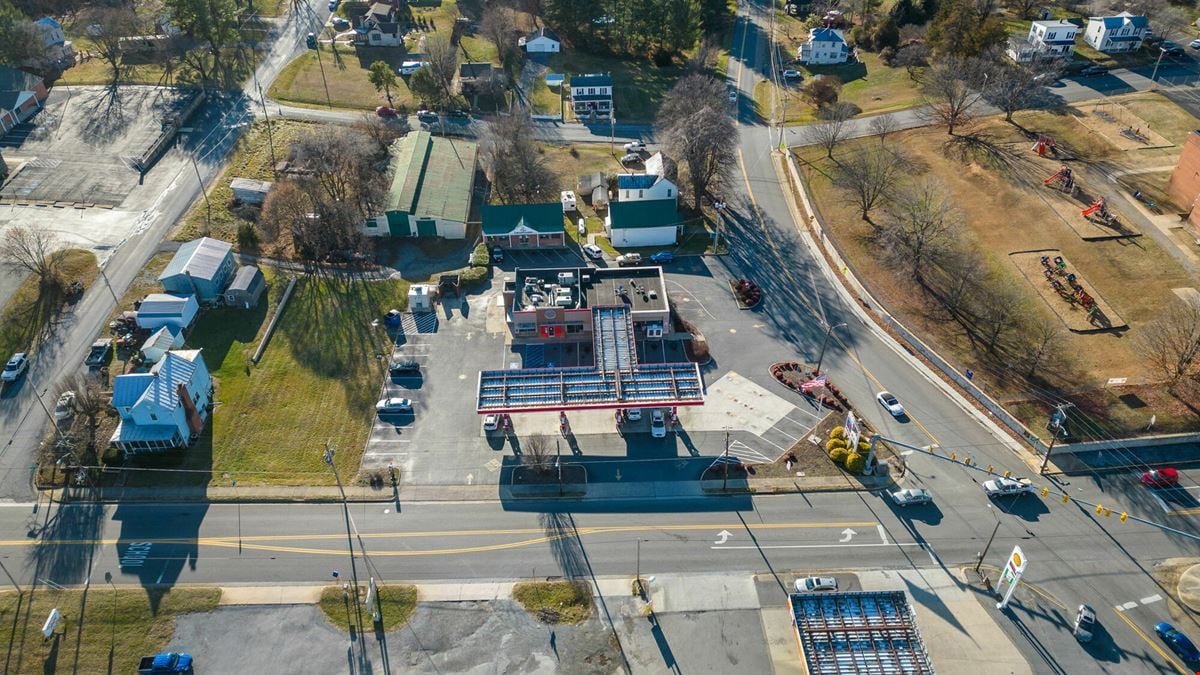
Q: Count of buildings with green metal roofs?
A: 3